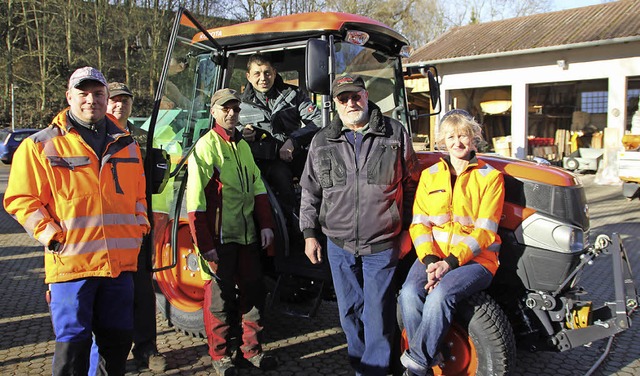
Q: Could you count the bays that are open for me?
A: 3